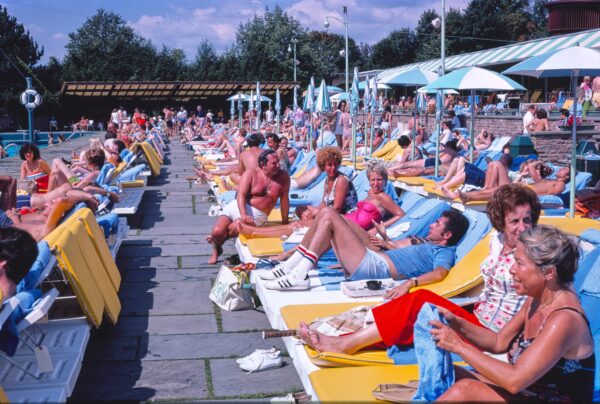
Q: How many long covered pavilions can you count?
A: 2